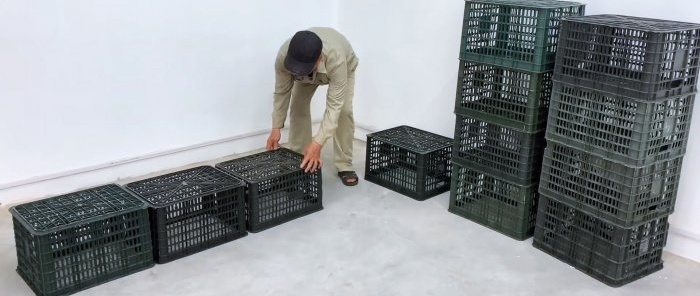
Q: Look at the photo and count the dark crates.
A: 12